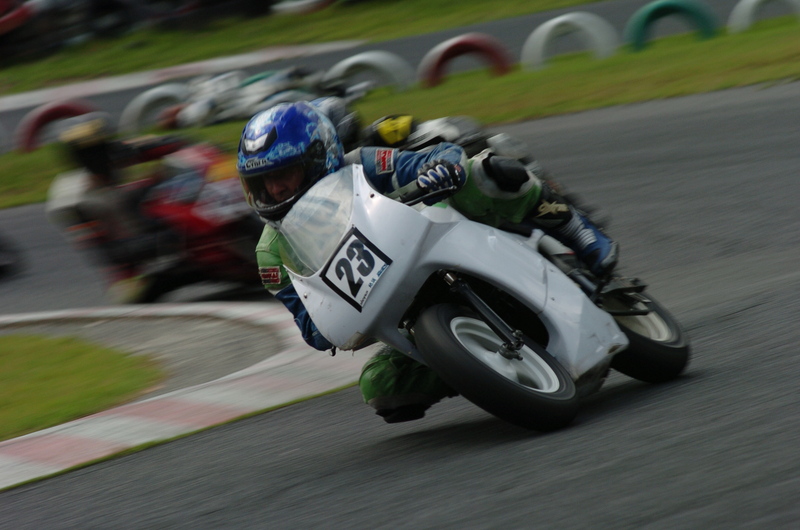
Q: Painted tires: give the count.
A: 7